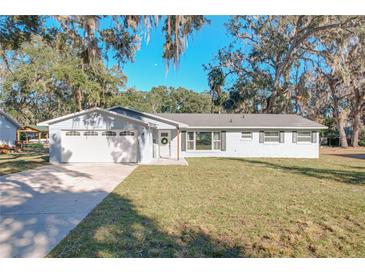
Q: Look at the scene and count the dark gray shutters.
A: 6